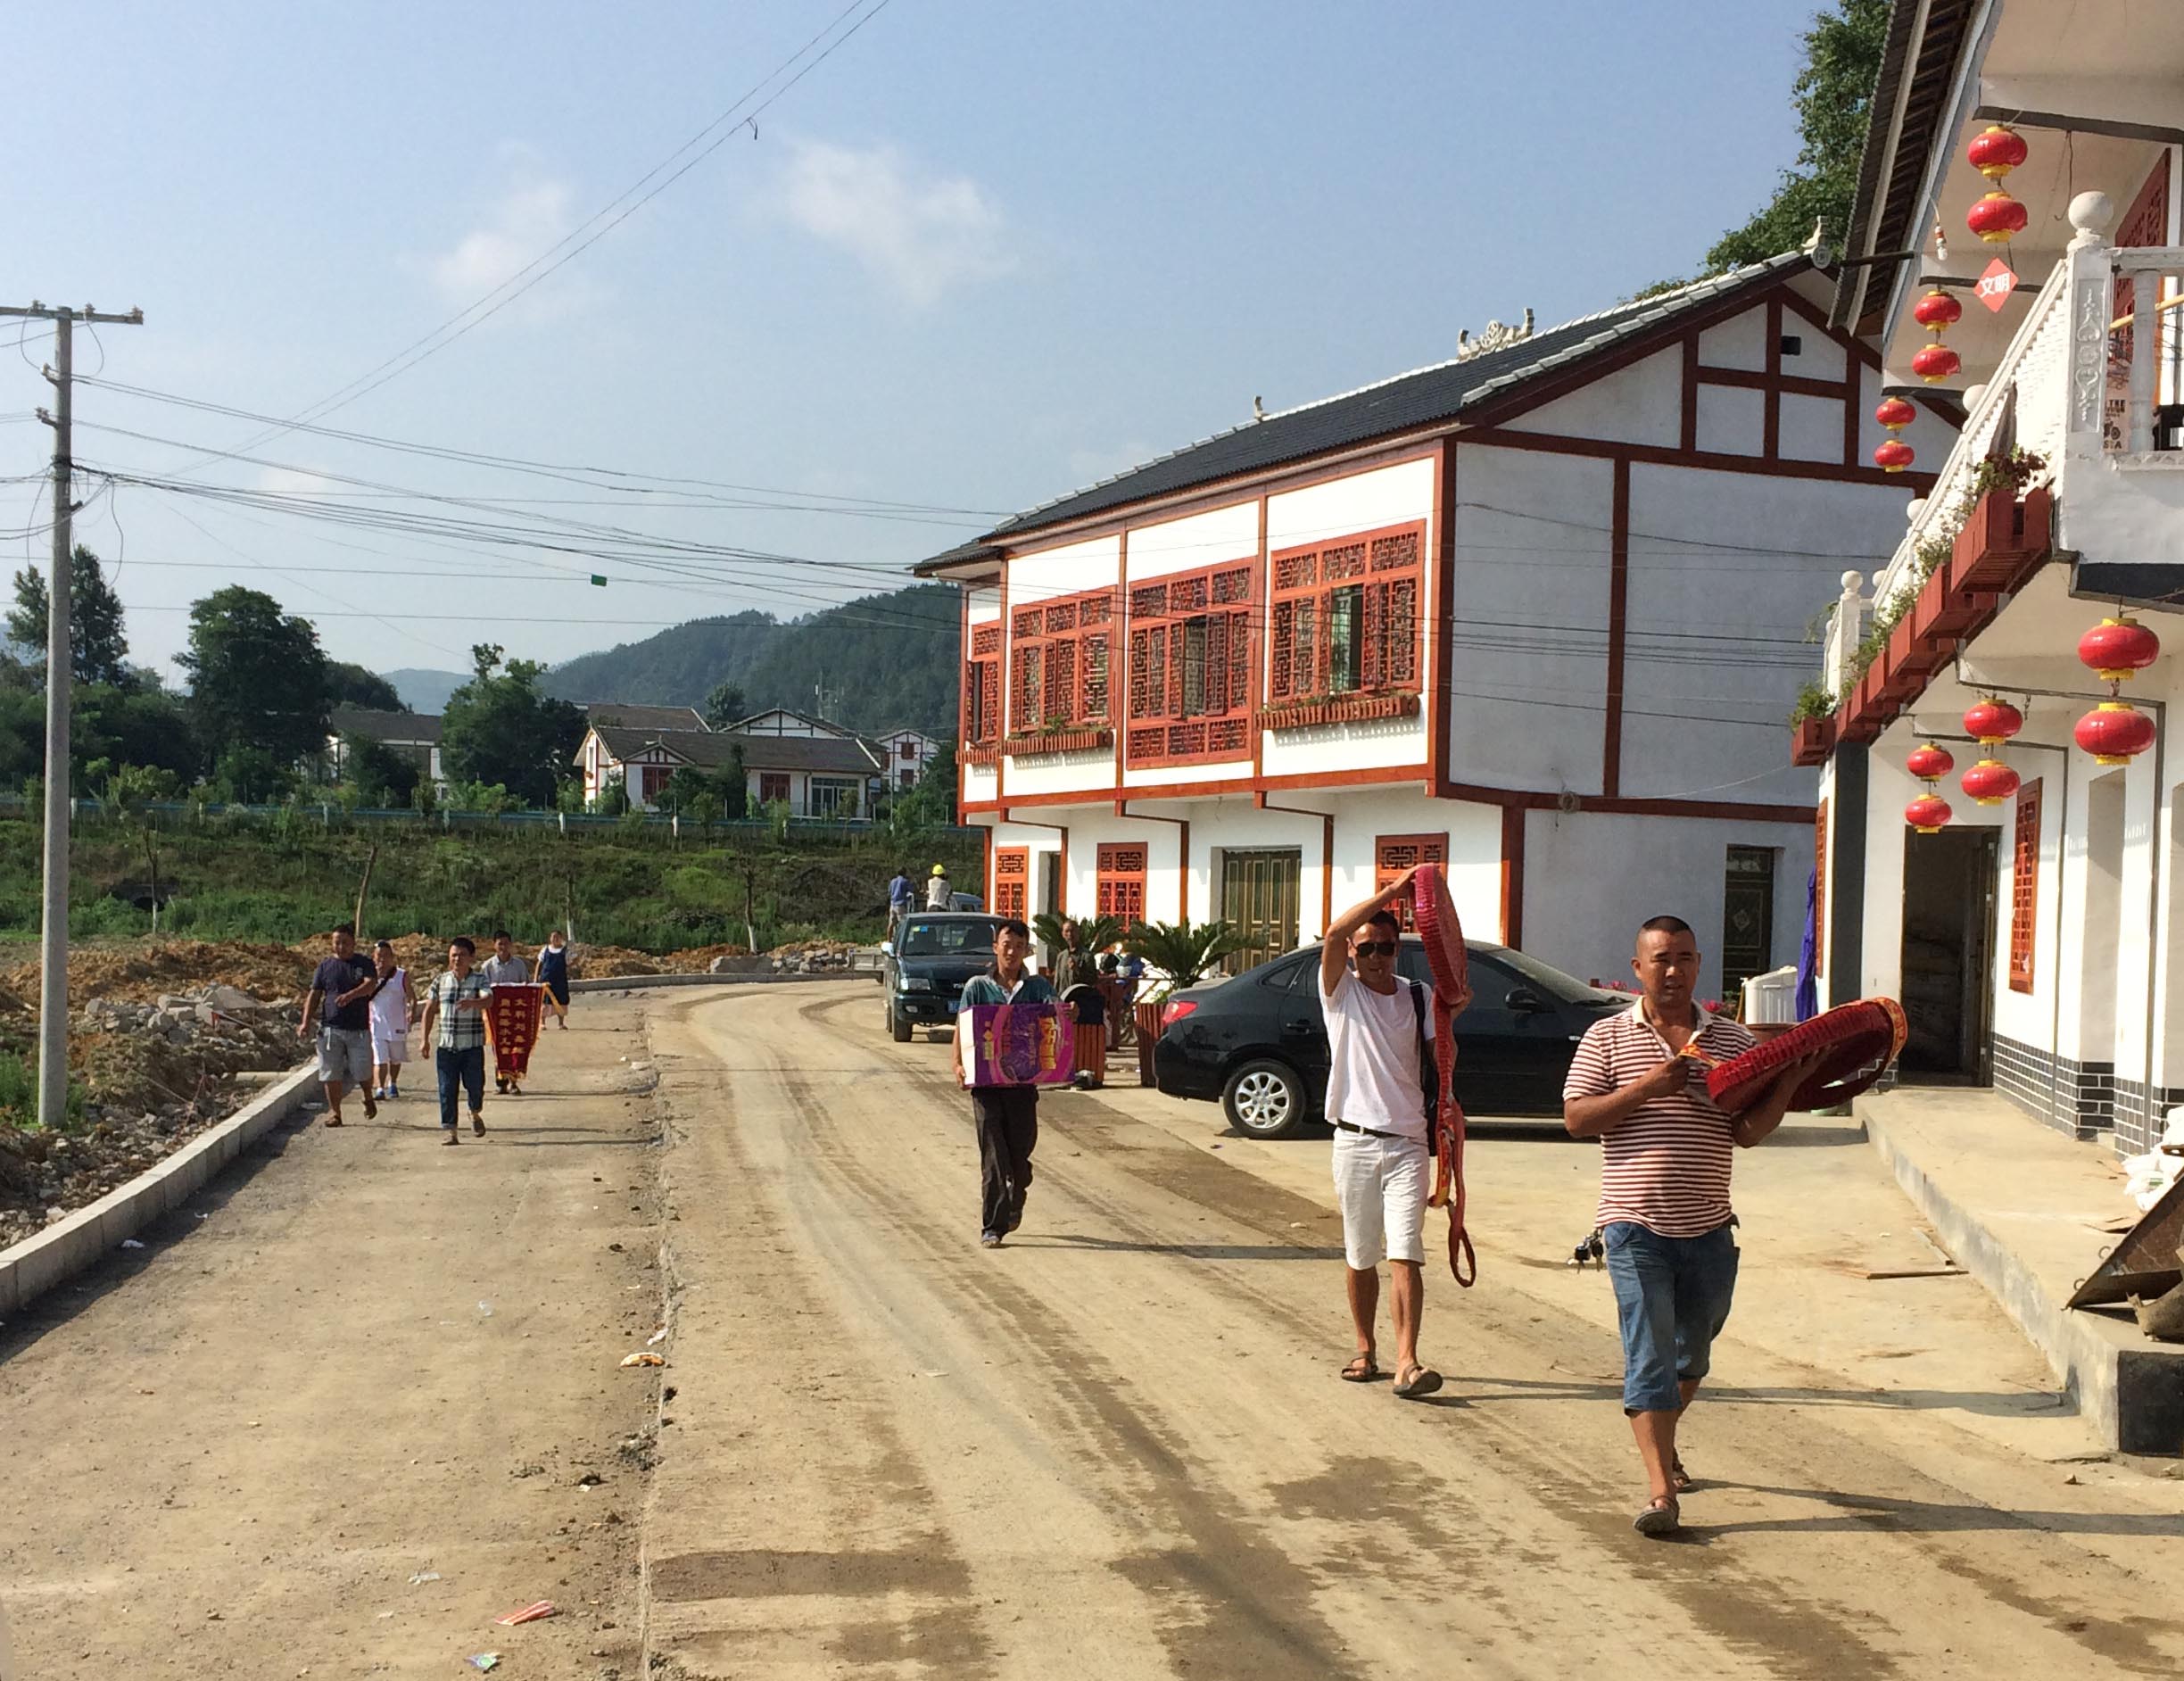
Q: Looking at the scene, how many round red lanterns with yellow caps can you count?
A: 12